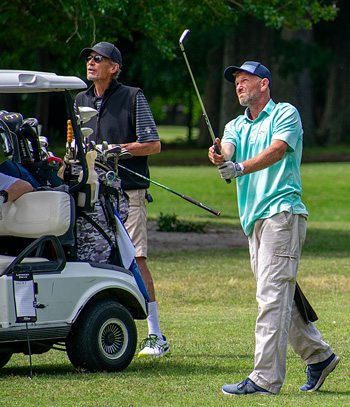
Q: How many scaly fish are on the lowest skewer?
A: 0